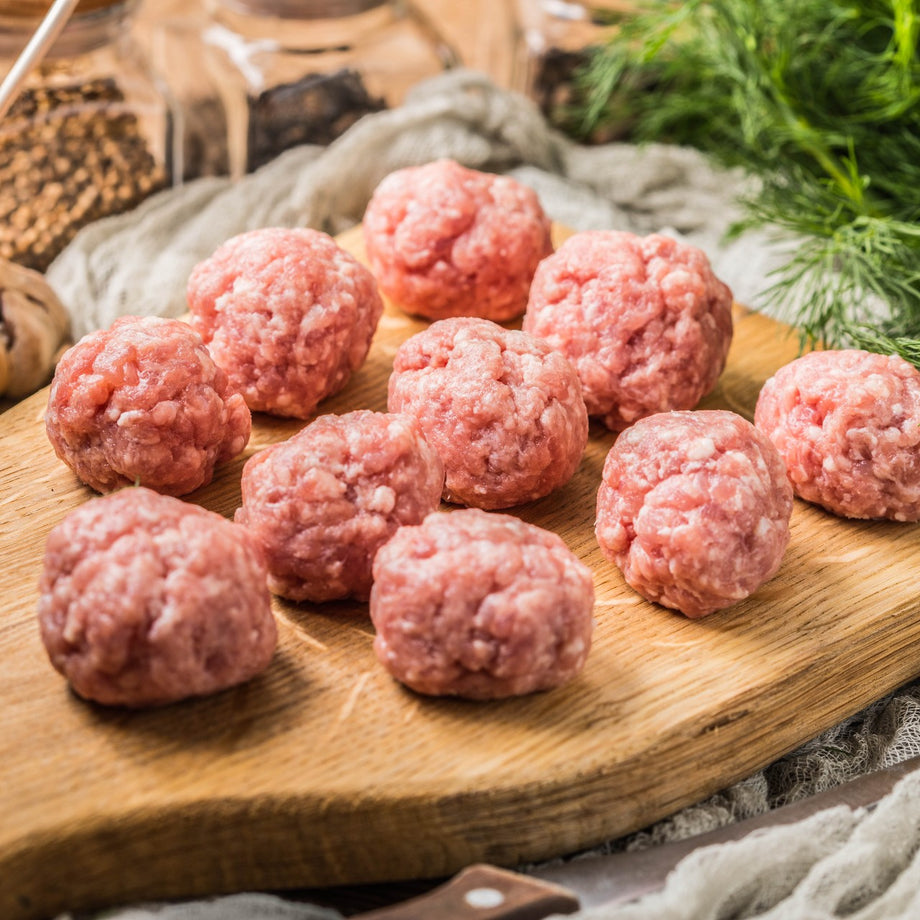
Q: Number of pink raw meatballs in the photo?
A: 10